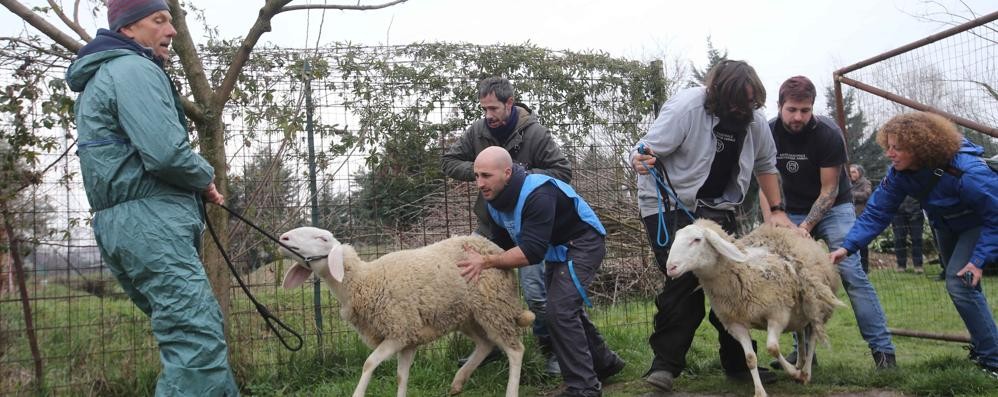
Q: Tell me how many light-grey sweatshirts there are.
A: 1